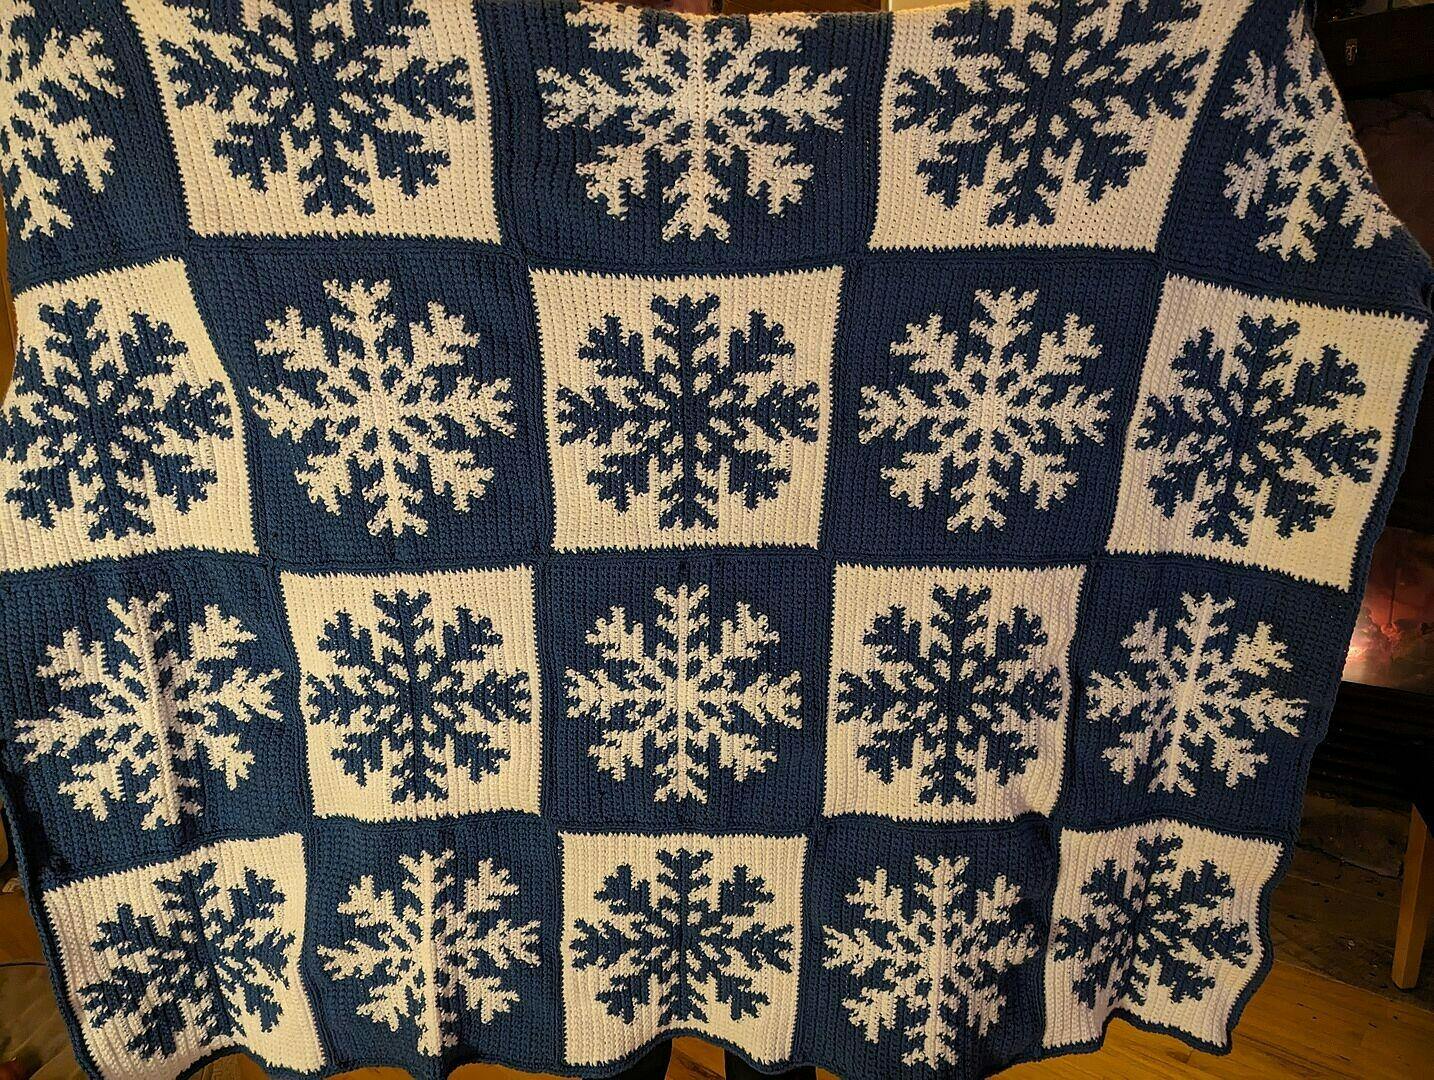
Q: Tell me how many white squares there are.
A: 10